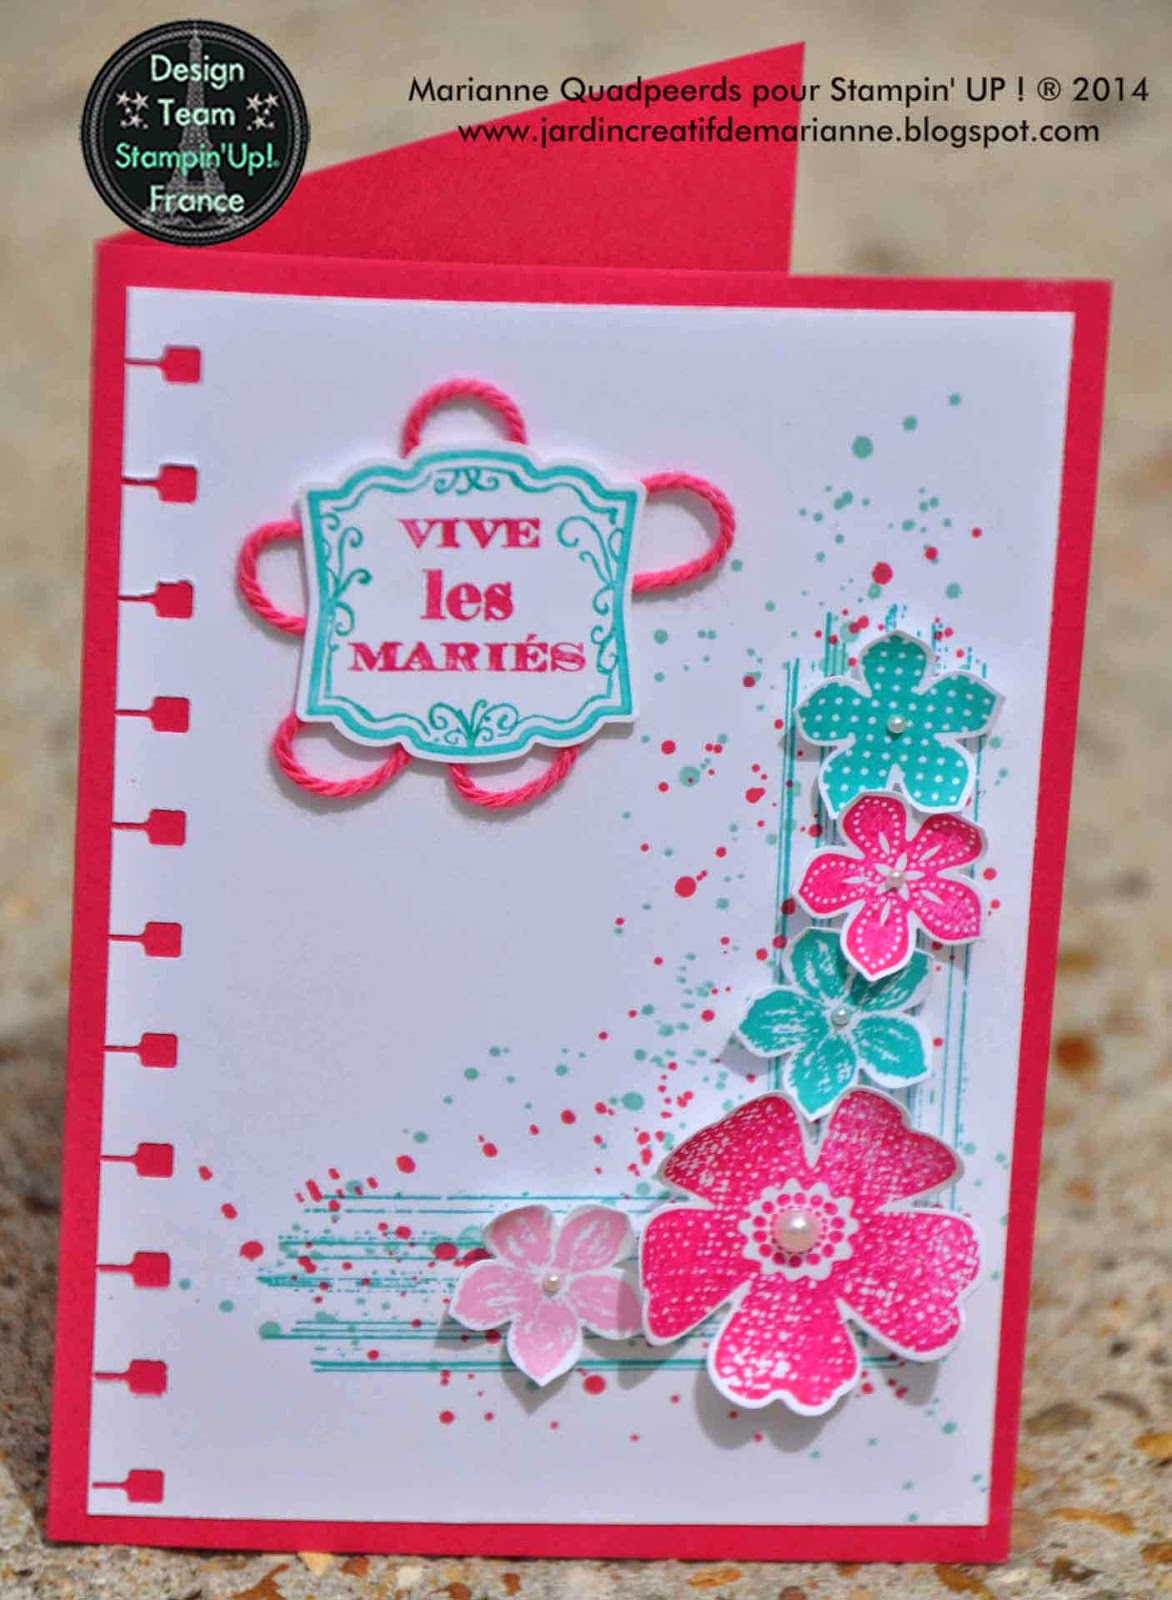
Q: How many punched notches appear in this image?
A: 11